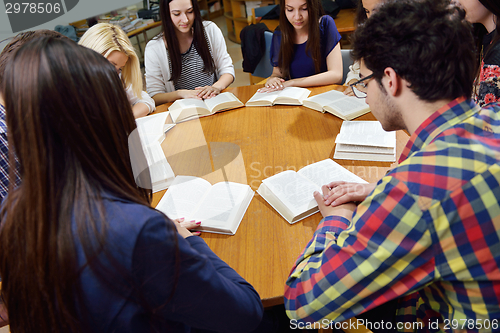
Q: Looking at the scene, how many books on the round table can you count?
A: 8